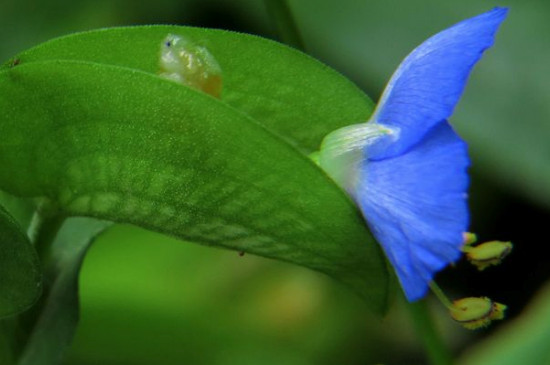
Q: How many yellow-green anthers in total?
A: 2